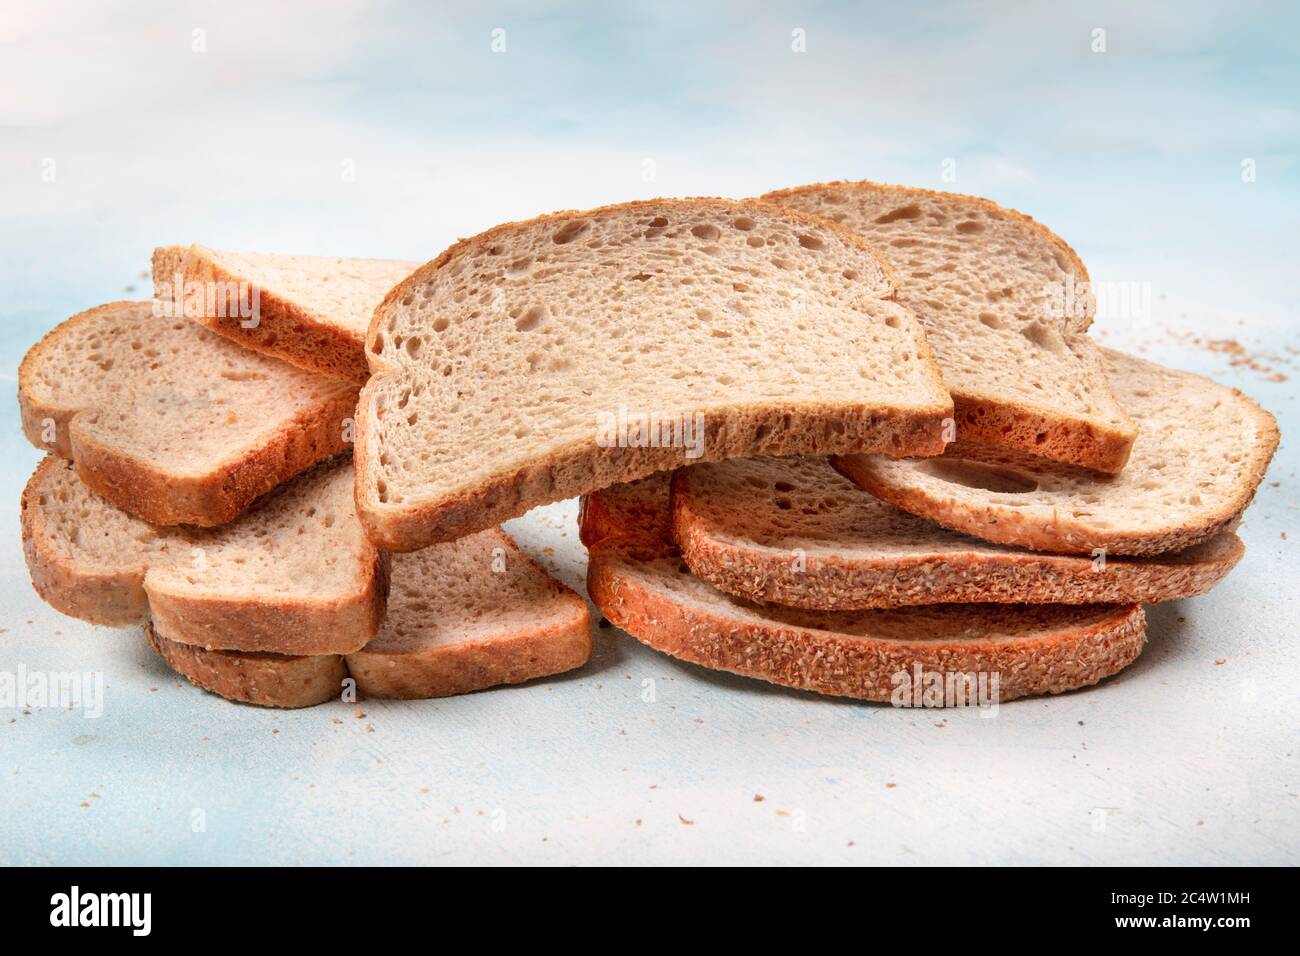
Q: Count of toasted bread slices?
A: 9